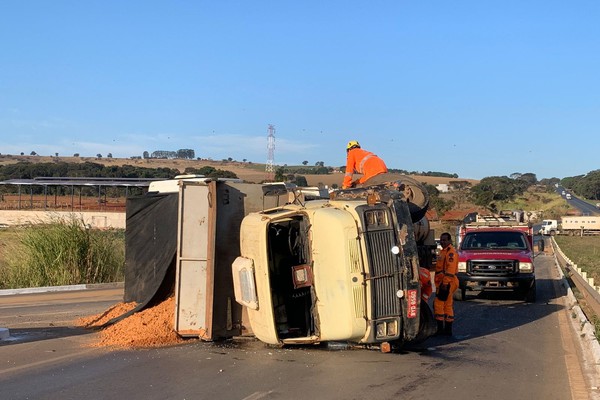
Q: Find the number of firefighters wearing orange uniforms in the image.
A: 3